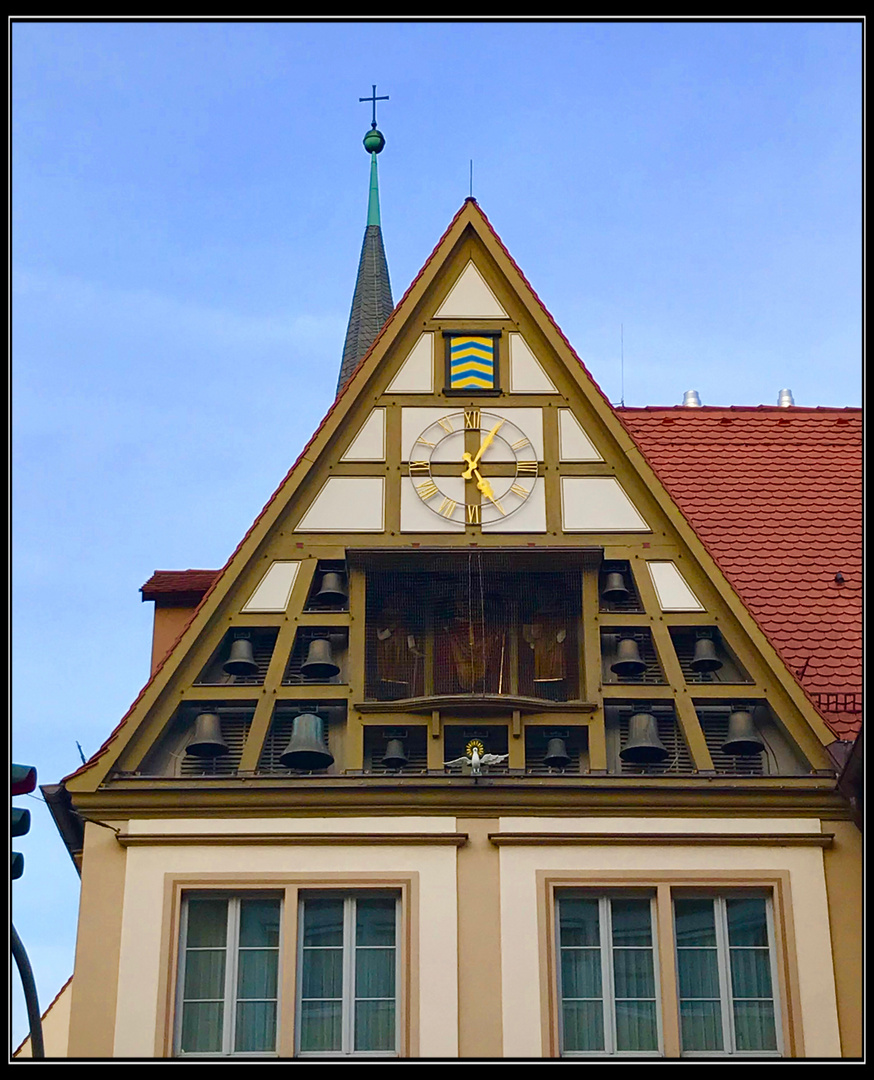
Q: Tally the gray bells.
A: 12